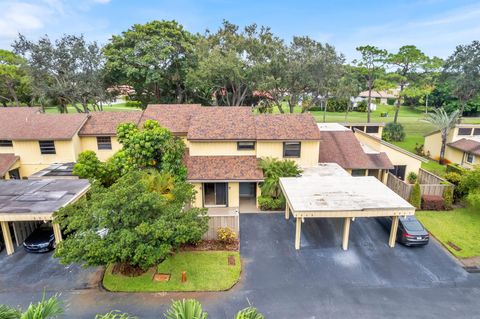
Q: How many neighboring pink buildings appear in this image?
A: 0